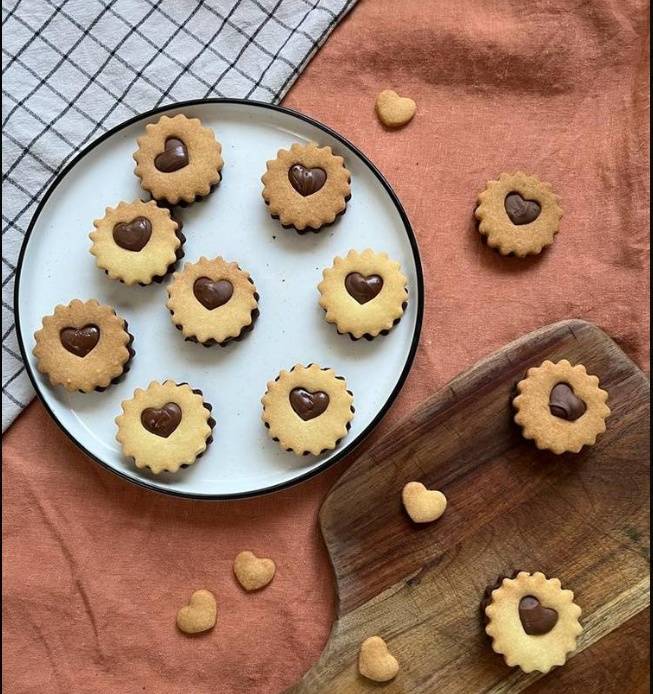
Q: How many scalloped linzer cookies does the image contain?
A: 11